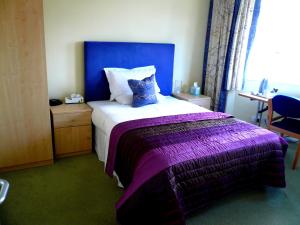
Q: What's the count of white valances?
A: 1